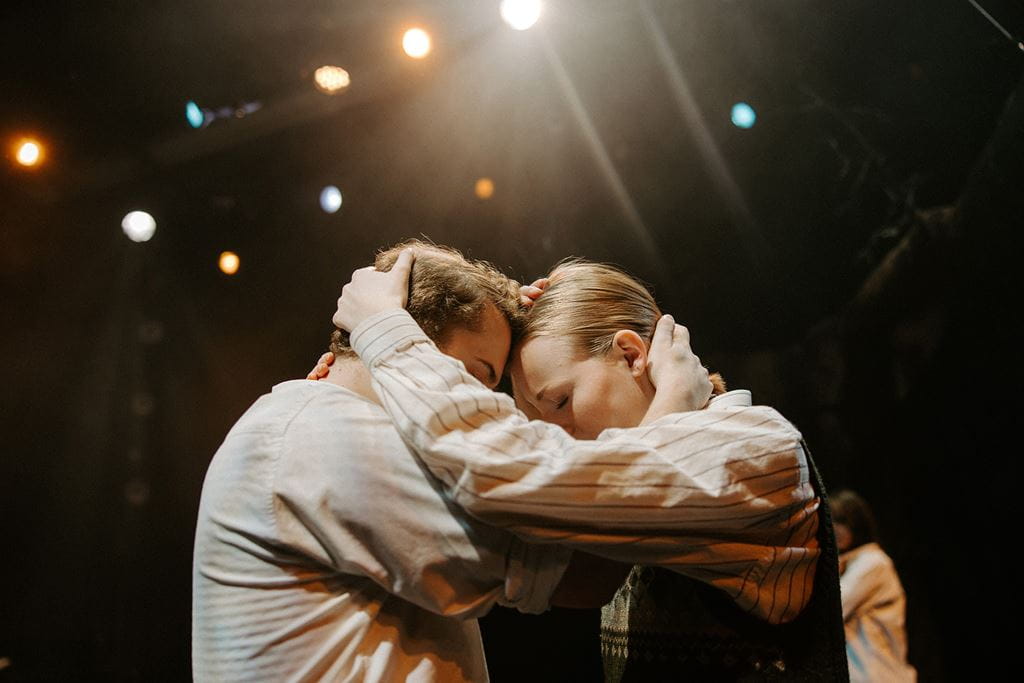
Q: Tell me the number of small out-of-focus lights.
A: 10